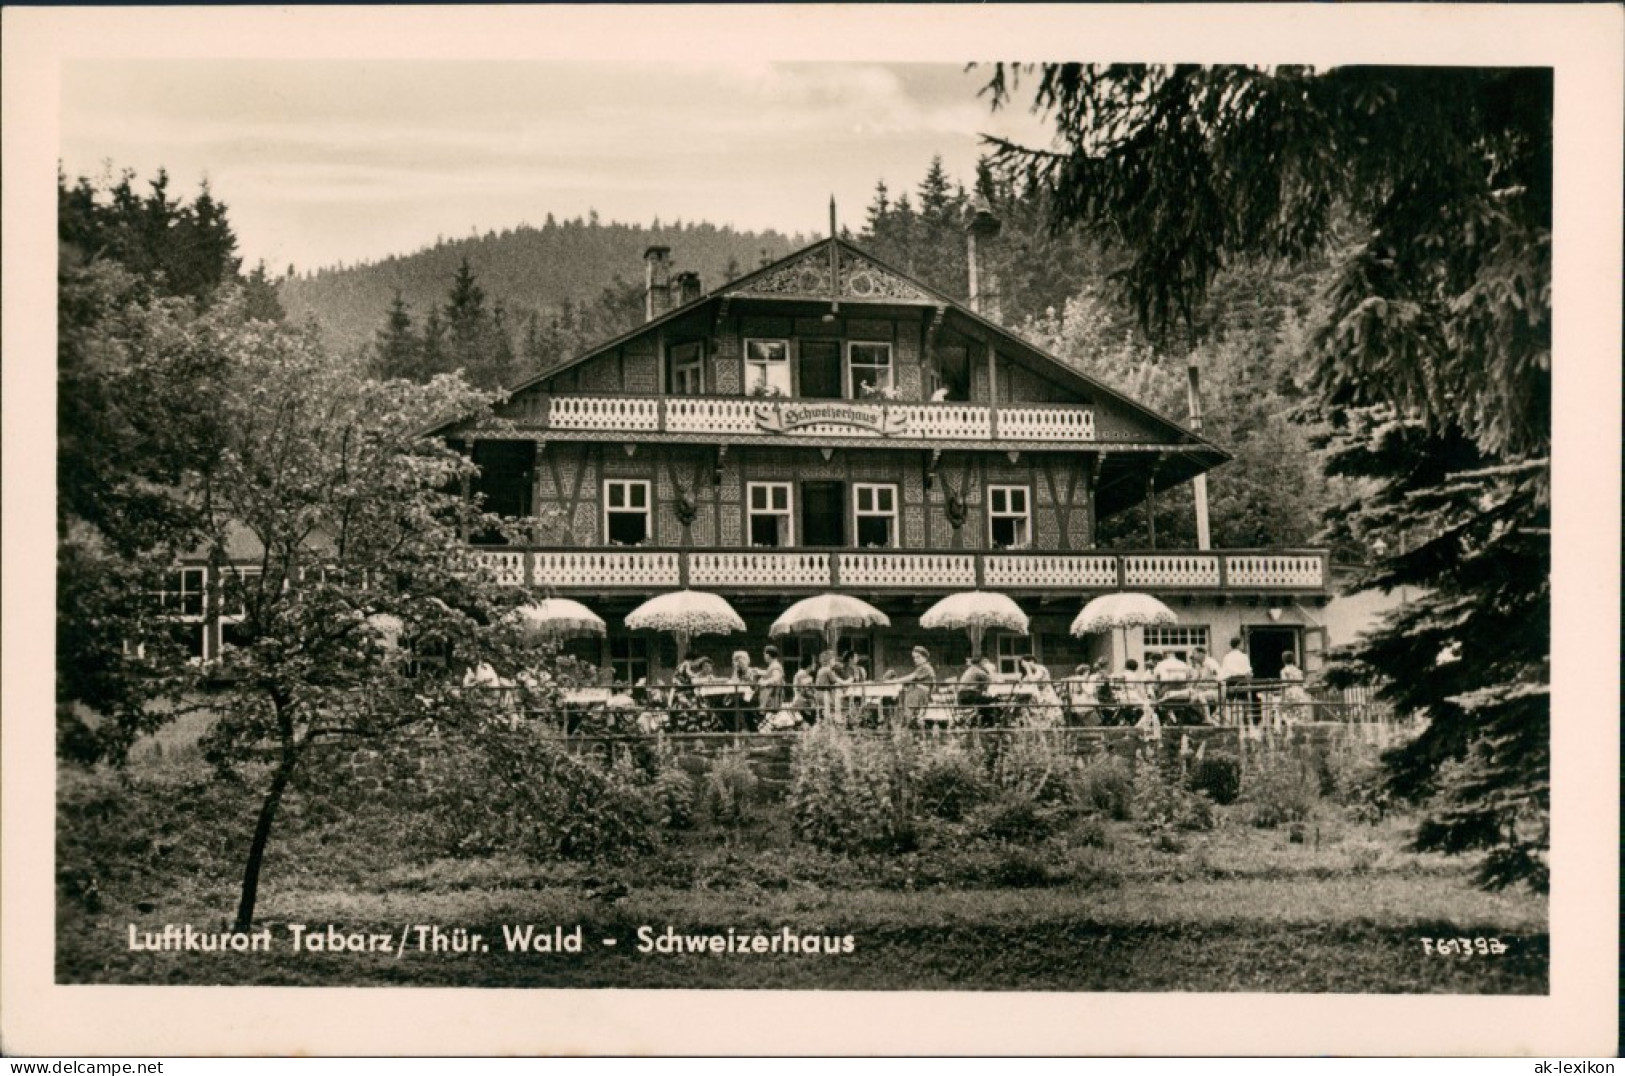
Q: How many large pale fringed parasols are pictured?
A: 5